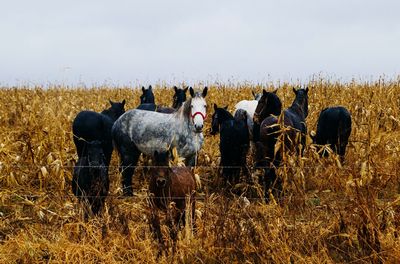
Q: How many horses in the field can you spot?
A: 11